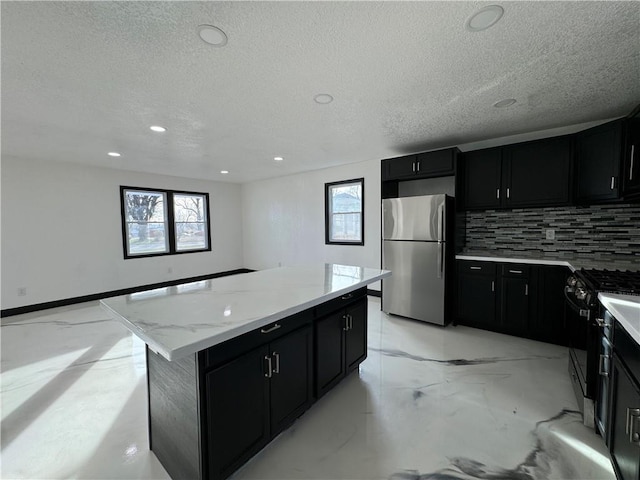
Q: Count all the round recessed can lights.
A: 8